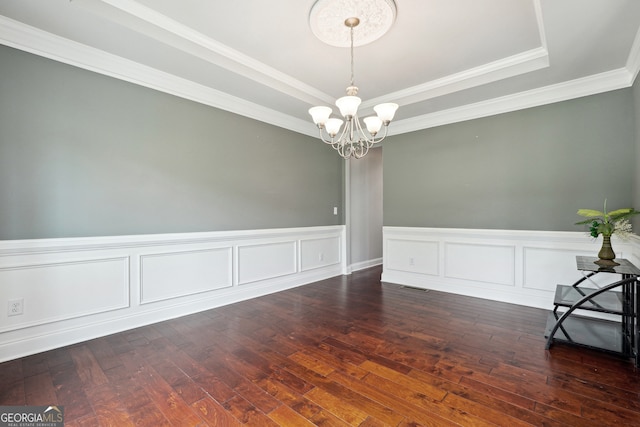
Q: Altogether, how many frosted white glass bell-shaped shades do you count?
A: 5